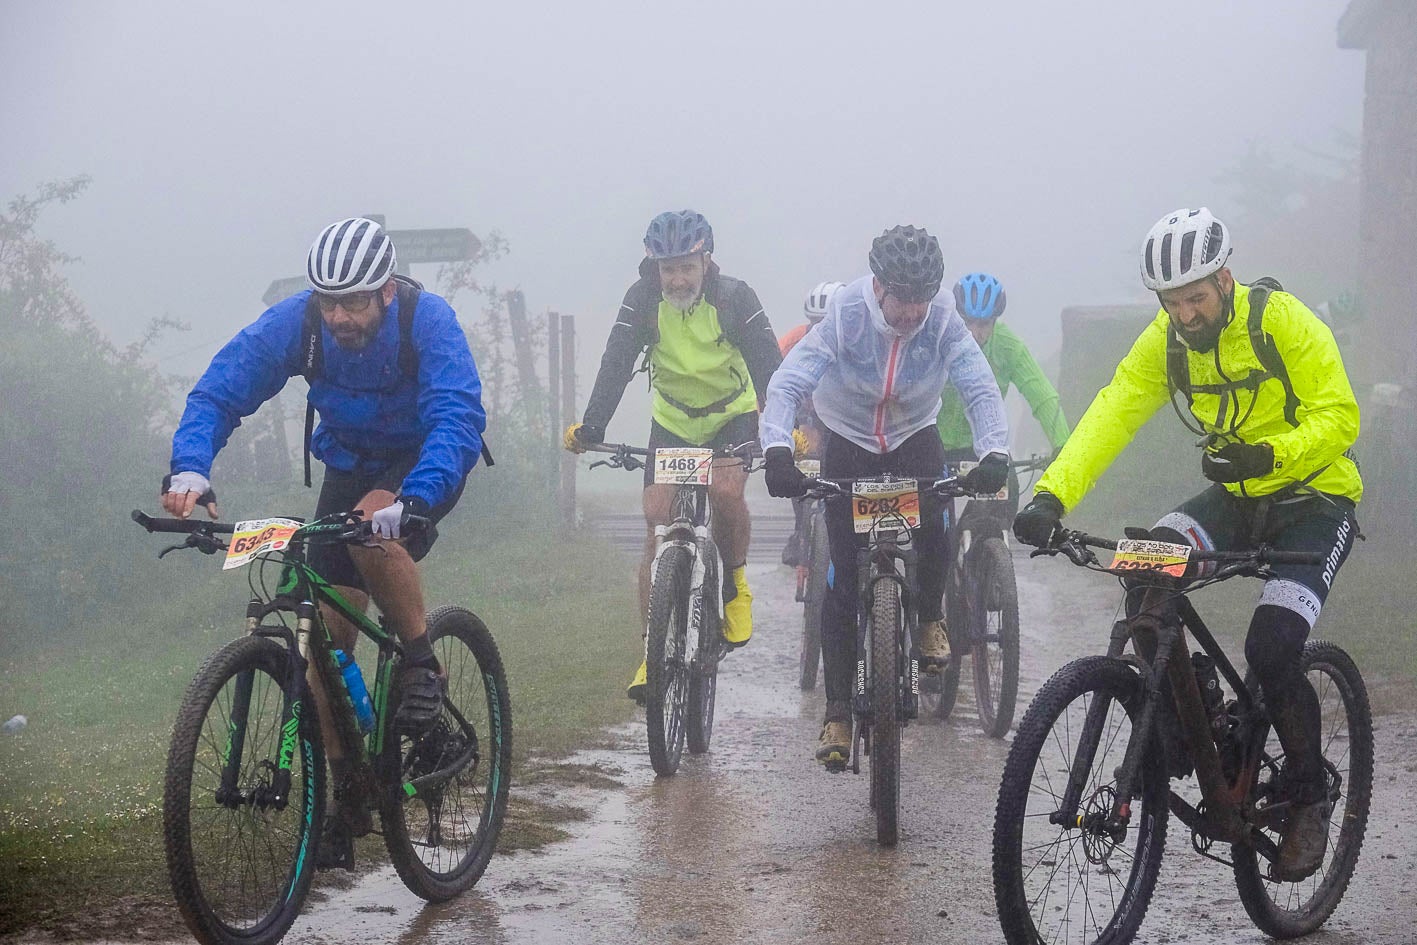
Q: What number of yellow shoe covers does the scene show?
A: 2